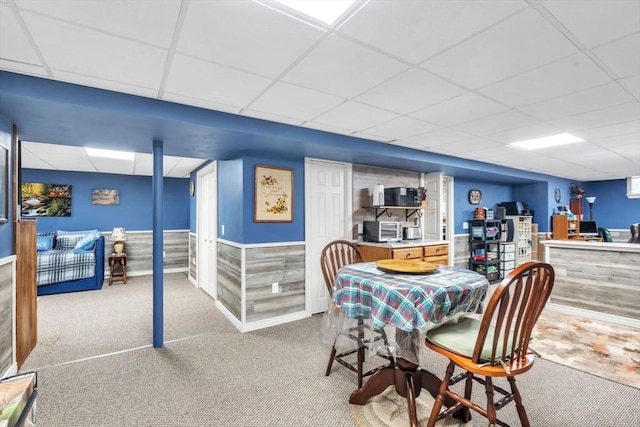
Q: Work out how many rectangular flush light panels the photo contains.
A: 3